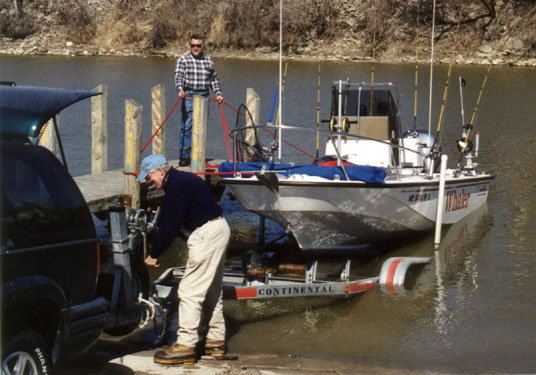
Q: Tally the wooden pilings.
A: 6